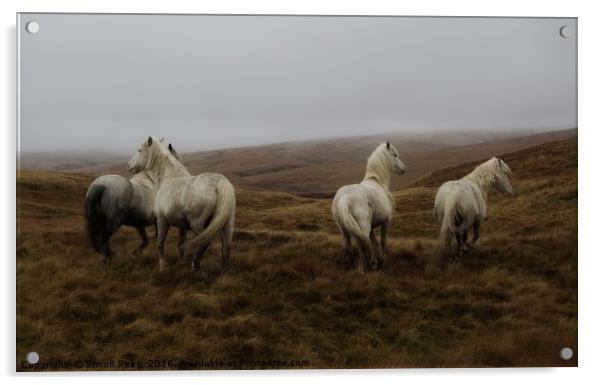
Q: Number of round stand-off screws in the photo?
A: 4